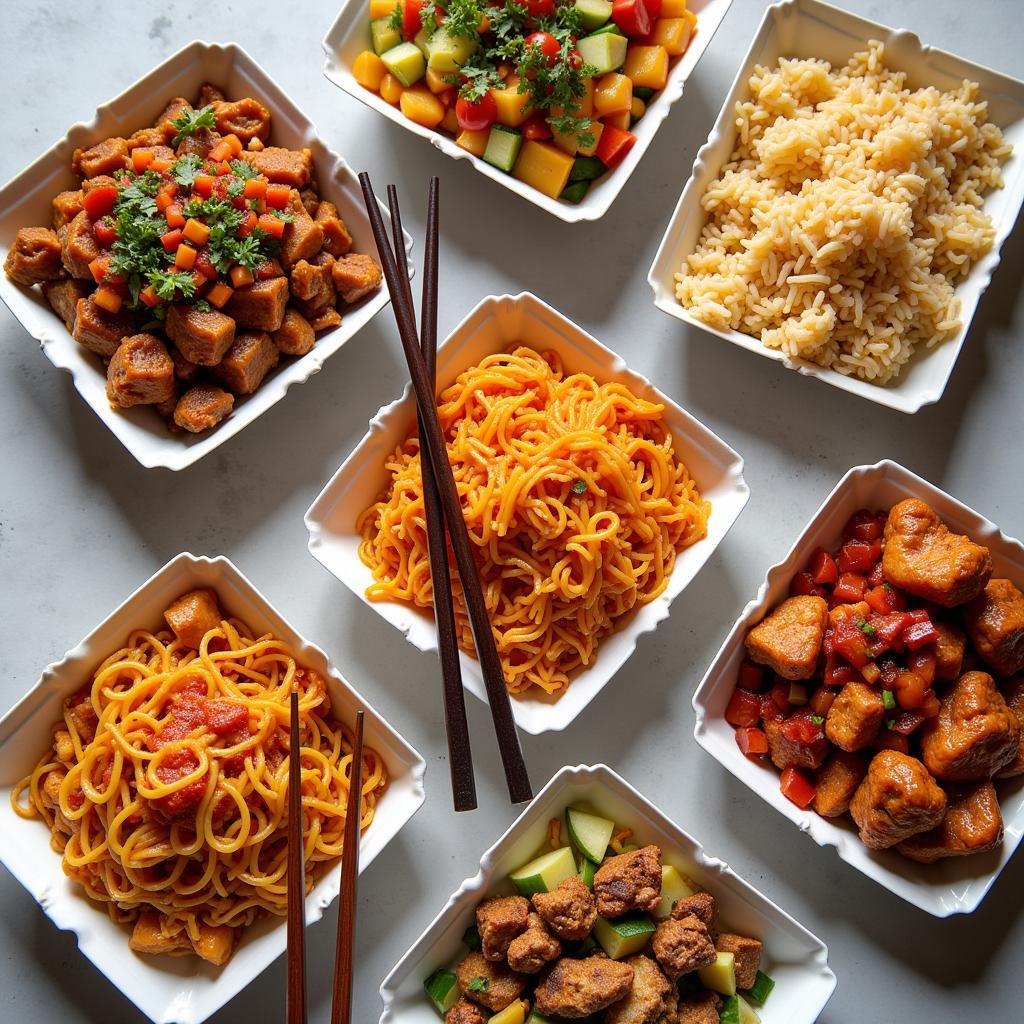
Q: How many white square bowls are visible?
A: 7